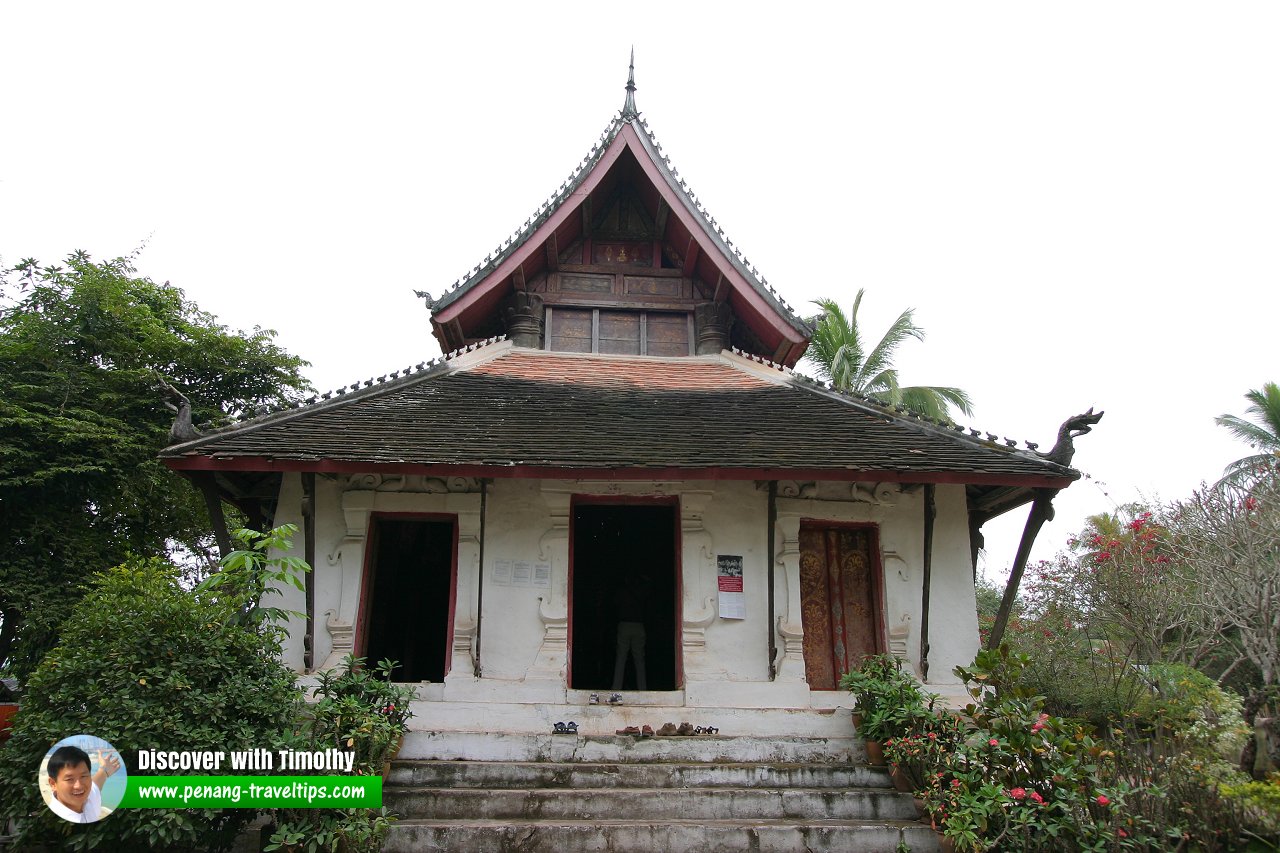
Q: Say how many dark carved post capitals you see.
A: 2